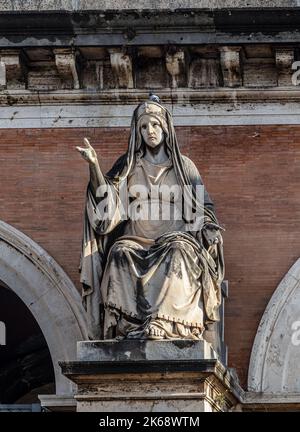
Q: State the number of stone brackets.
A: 6